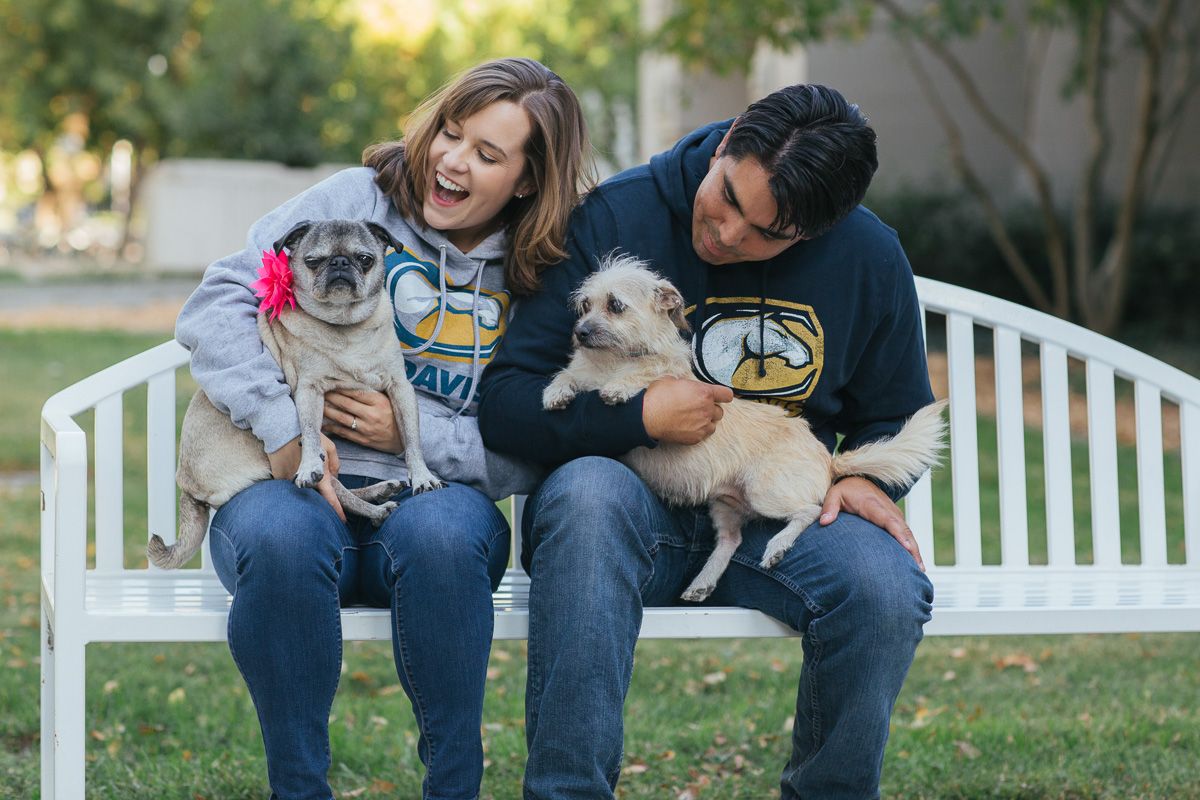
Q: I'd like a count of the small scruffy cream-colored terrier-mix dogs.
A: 1